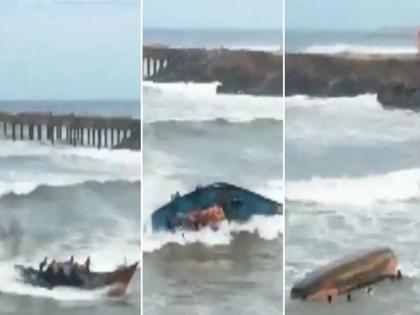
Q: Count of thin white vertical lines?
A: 2